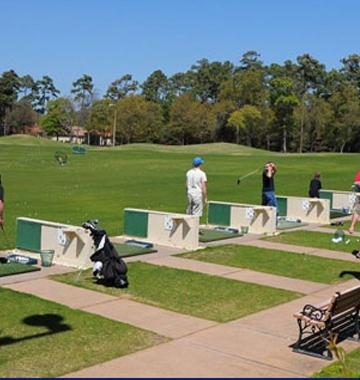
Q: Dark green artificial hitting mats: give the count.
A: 5